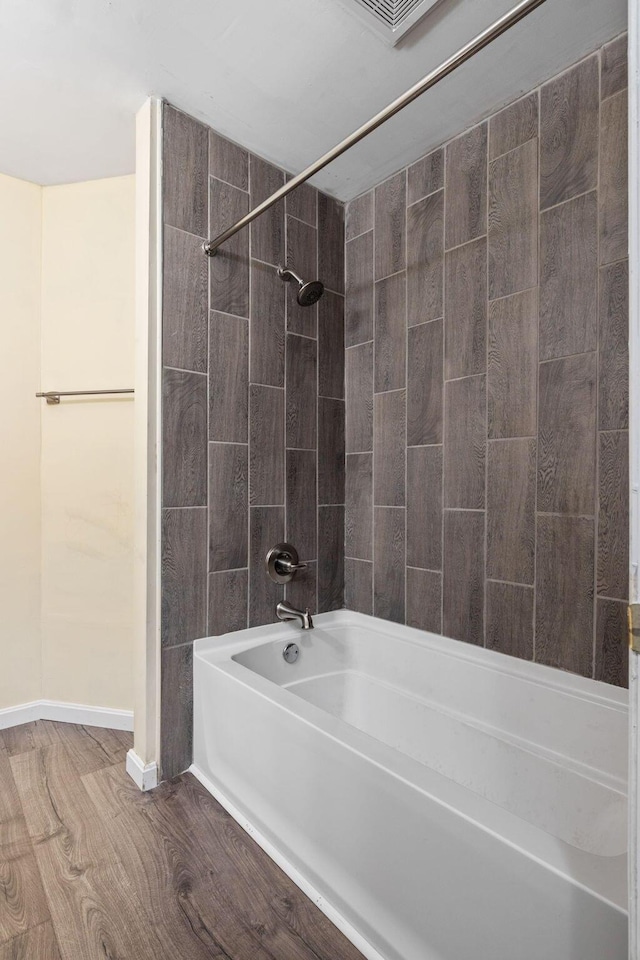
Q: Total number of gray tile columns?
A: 12